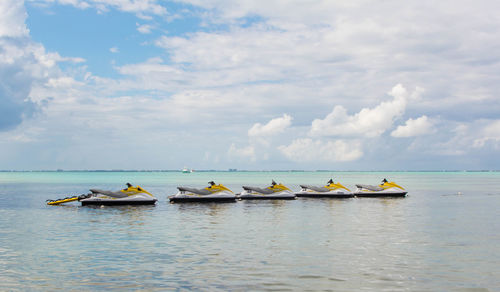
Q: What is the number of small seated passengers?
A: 0